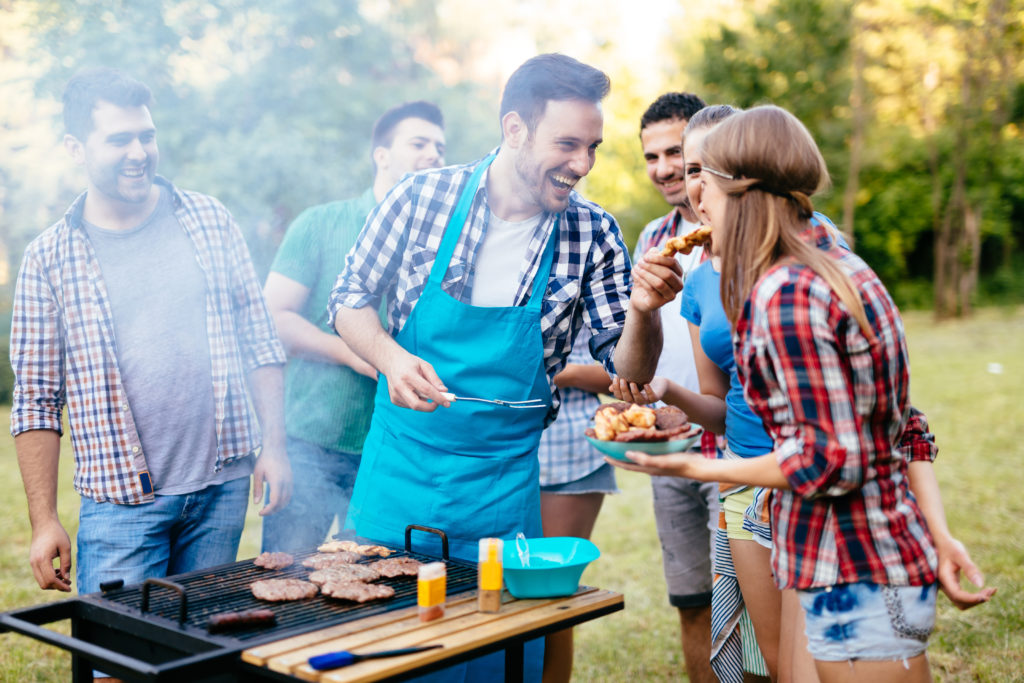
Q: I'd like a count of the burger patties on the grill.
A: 6